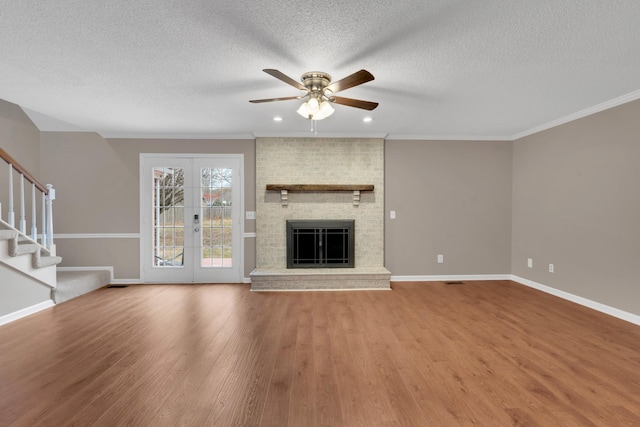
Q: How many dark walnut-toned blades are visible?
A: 4